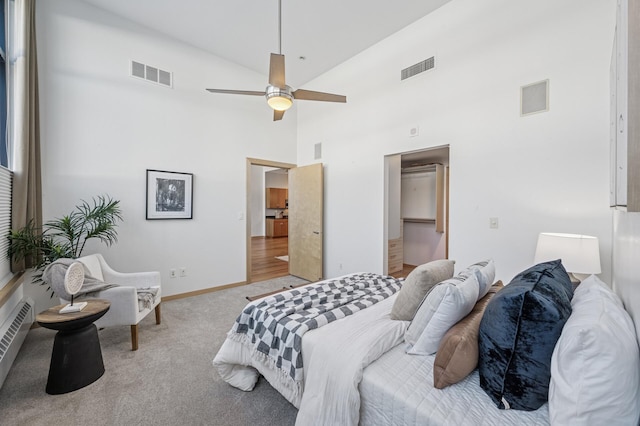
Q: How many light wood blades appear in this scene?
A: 4